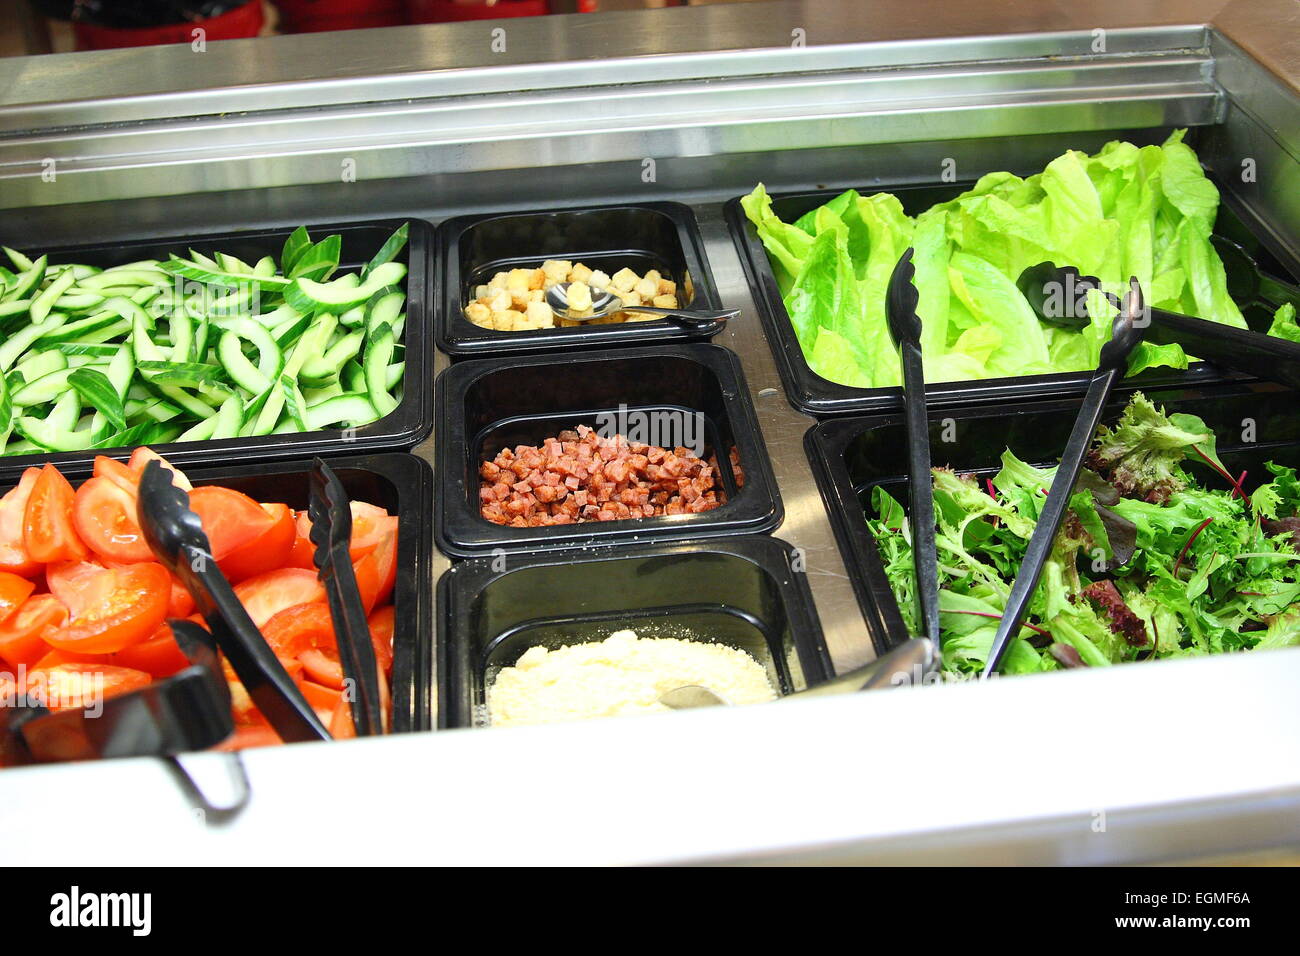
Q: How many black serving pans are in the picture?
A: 7